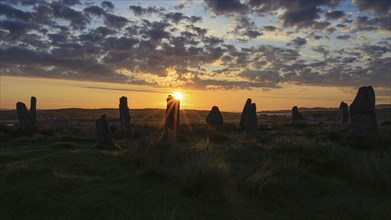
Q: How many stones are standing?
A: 10